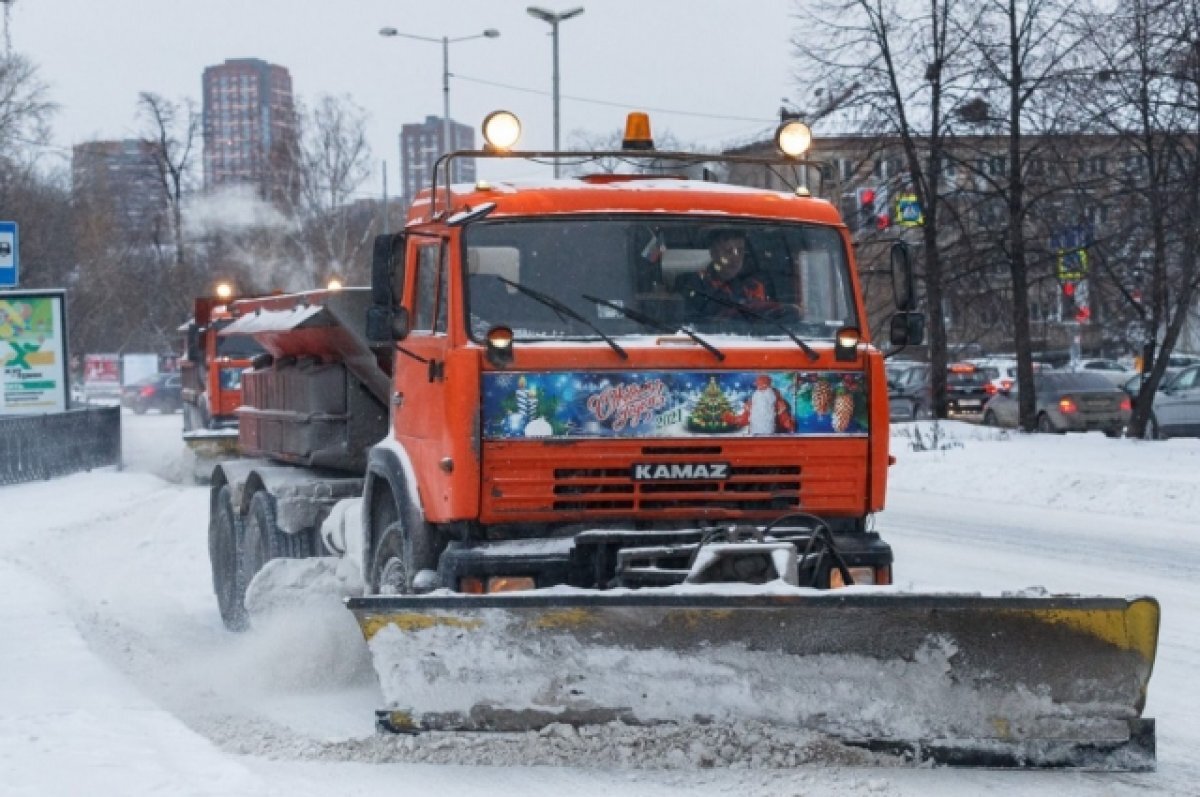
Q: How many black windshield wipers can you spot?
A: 3